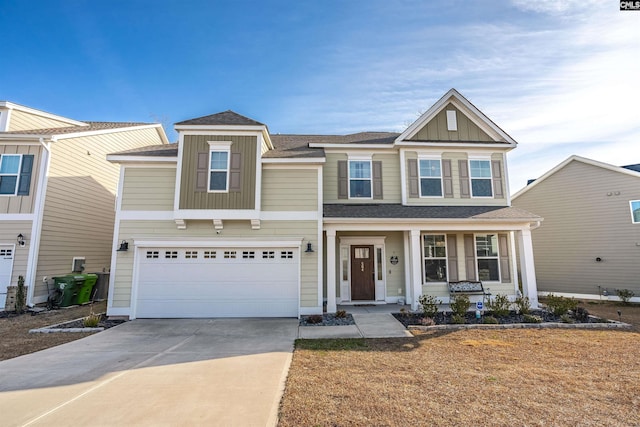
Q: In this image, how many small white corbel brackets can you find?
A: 3